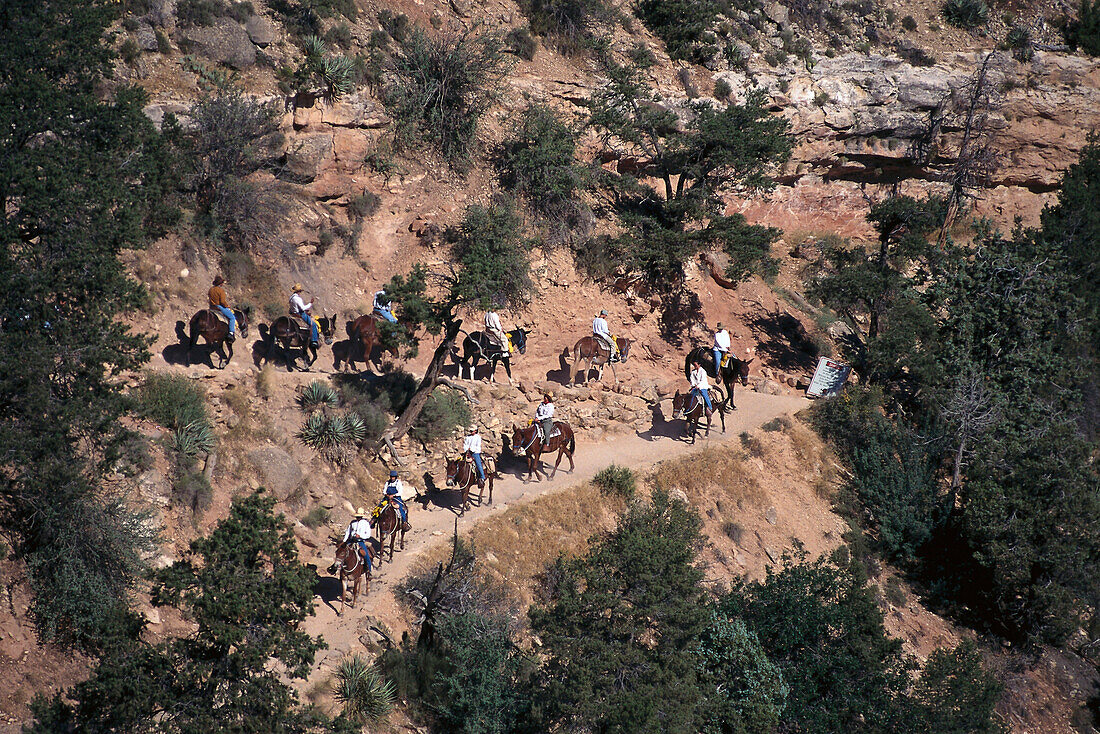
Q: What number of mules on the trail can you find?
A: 11